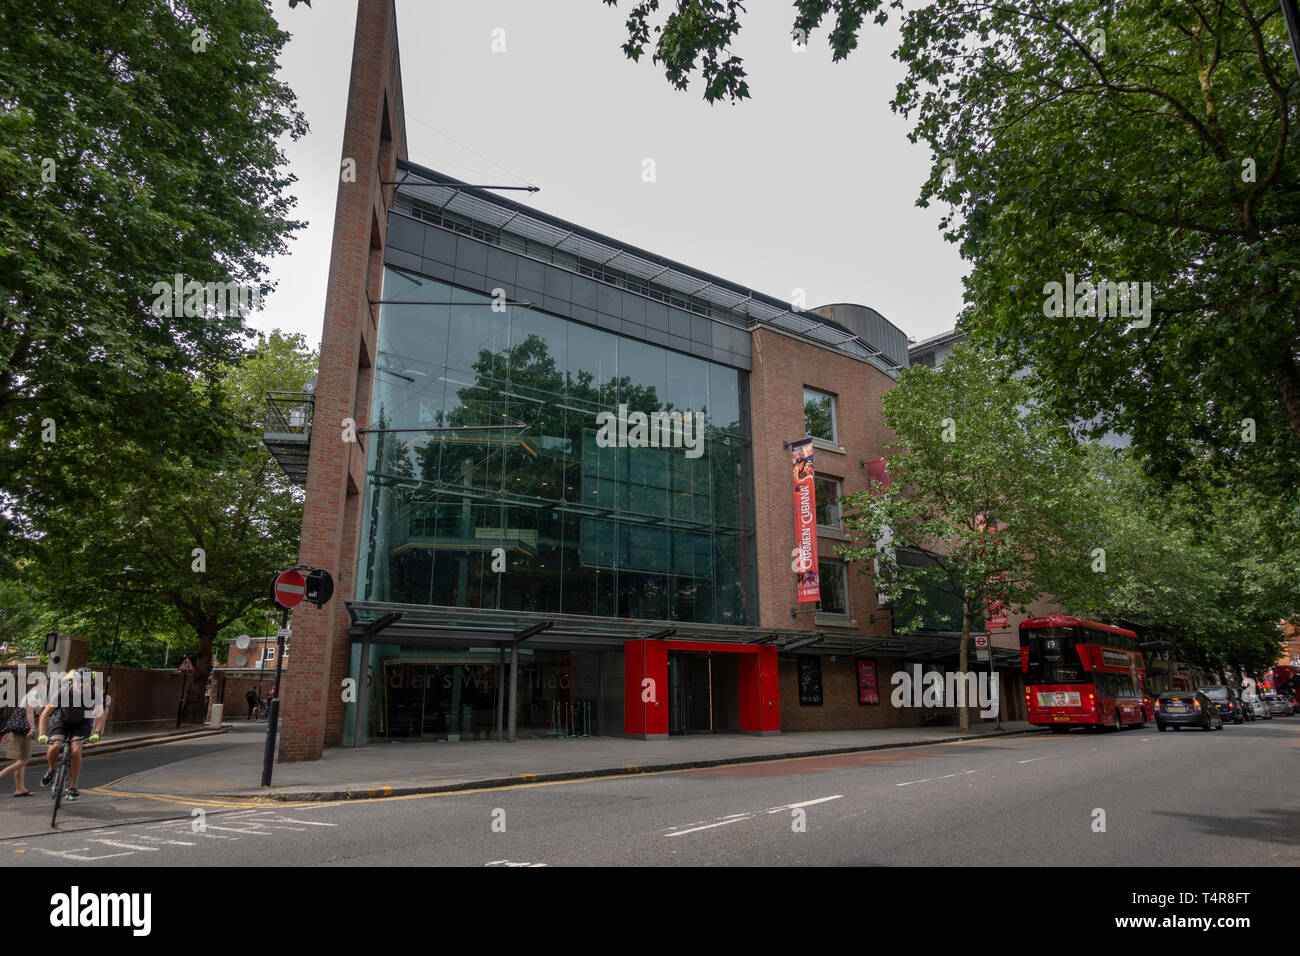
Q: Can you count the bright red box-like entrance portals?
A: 1